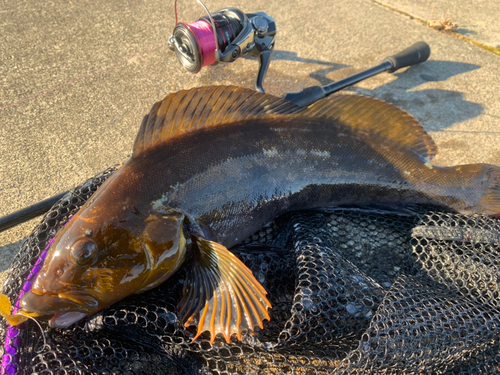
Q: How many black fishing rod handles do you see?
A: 1